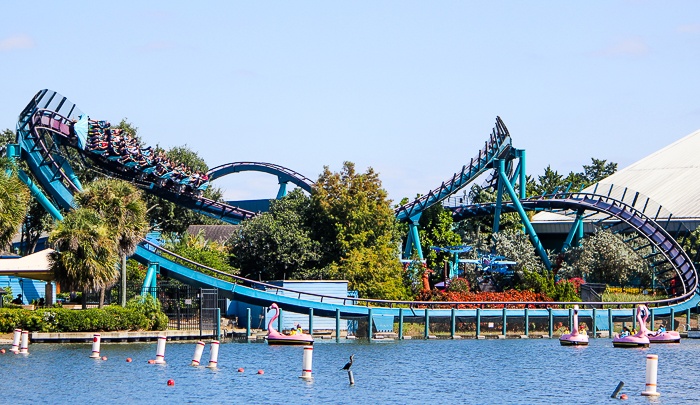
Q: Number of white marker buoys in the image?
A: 8